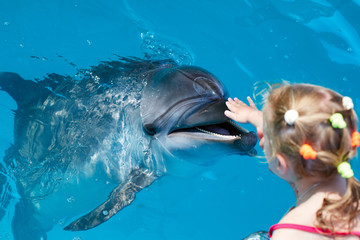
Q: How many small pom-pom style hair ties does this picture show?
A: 6